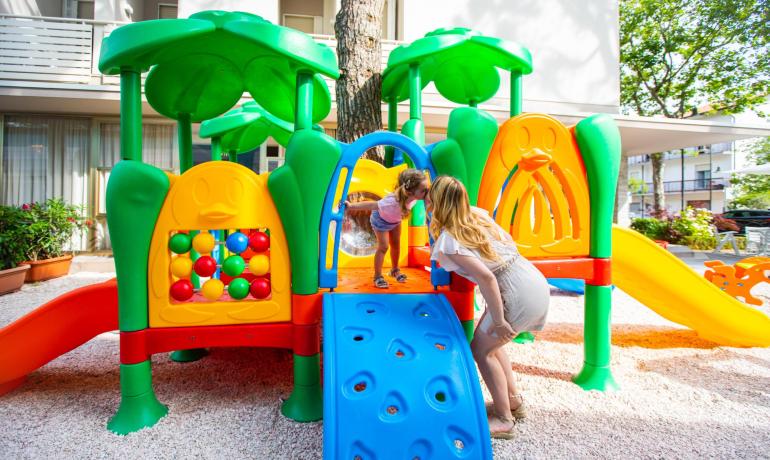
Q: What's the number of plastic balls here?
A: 12